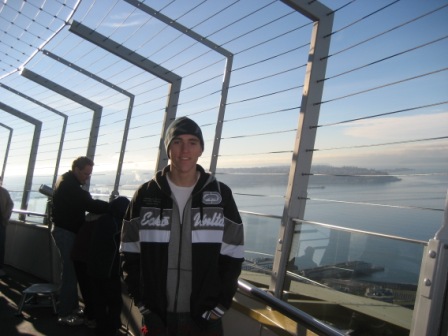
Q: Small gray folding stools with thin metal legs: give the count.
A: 1